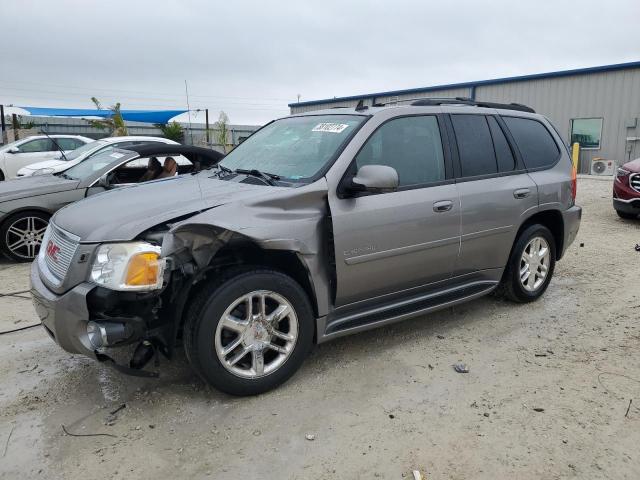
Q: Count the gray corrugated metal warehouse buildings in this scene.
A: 1